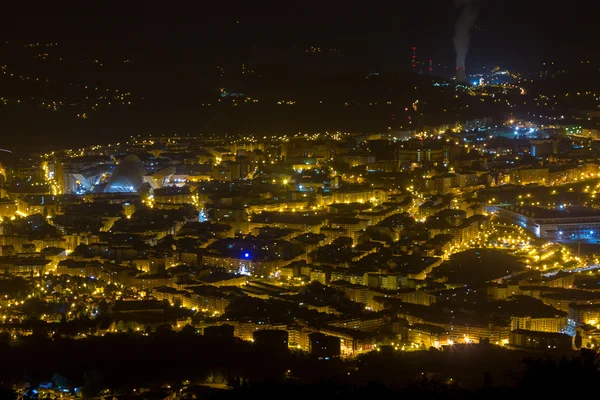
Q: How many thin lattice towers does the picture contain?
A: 2